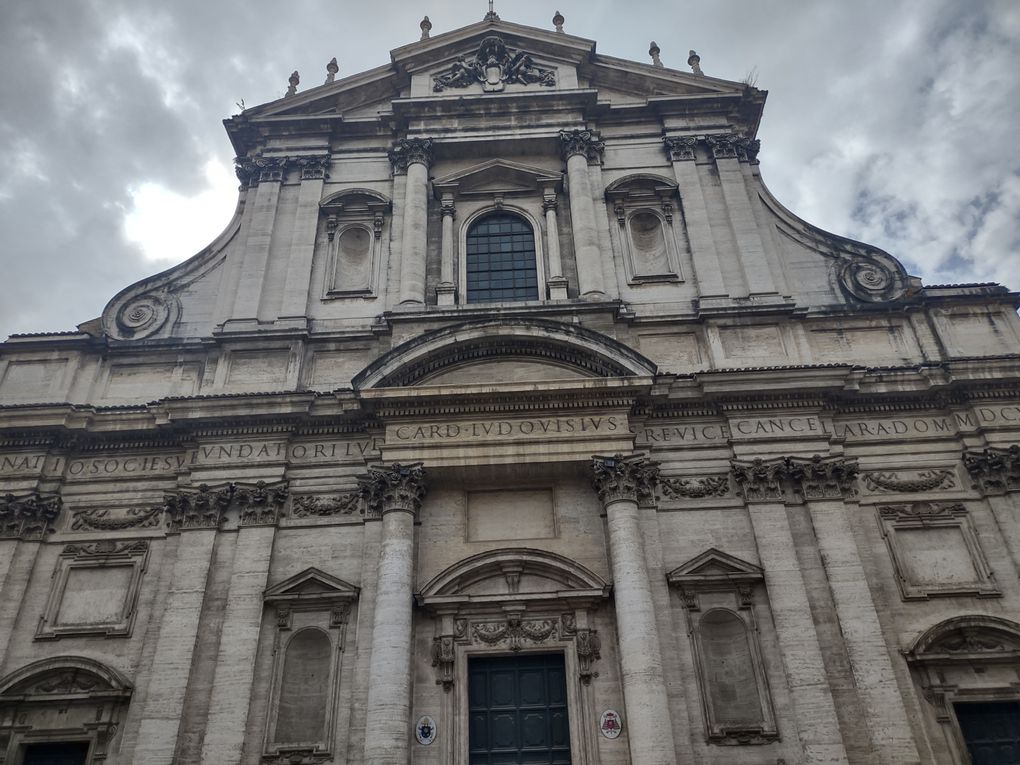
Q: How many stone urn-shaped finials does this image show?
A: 6